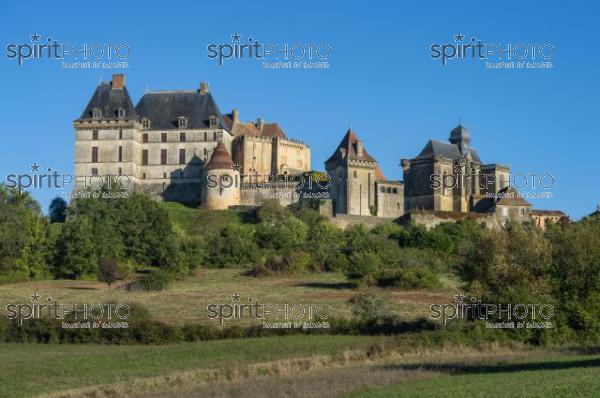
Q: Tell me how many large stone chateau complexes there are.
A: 1